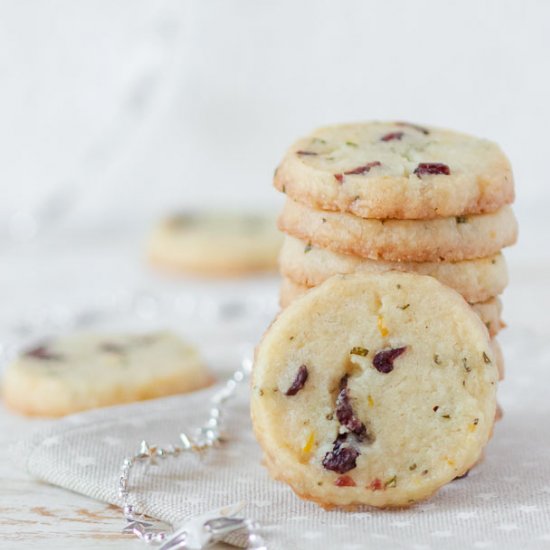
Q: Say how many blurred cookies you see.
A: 2